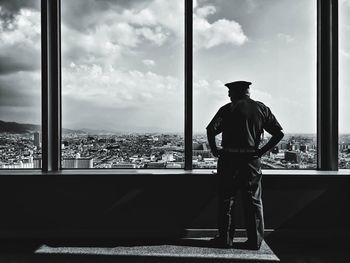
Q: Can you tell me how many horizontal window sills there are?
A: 1